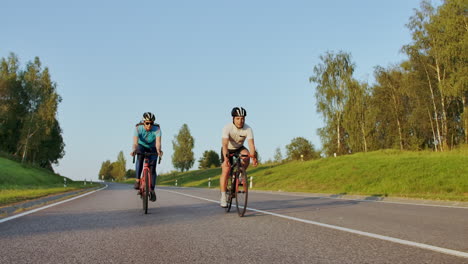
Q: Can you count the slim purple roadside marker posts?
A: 0